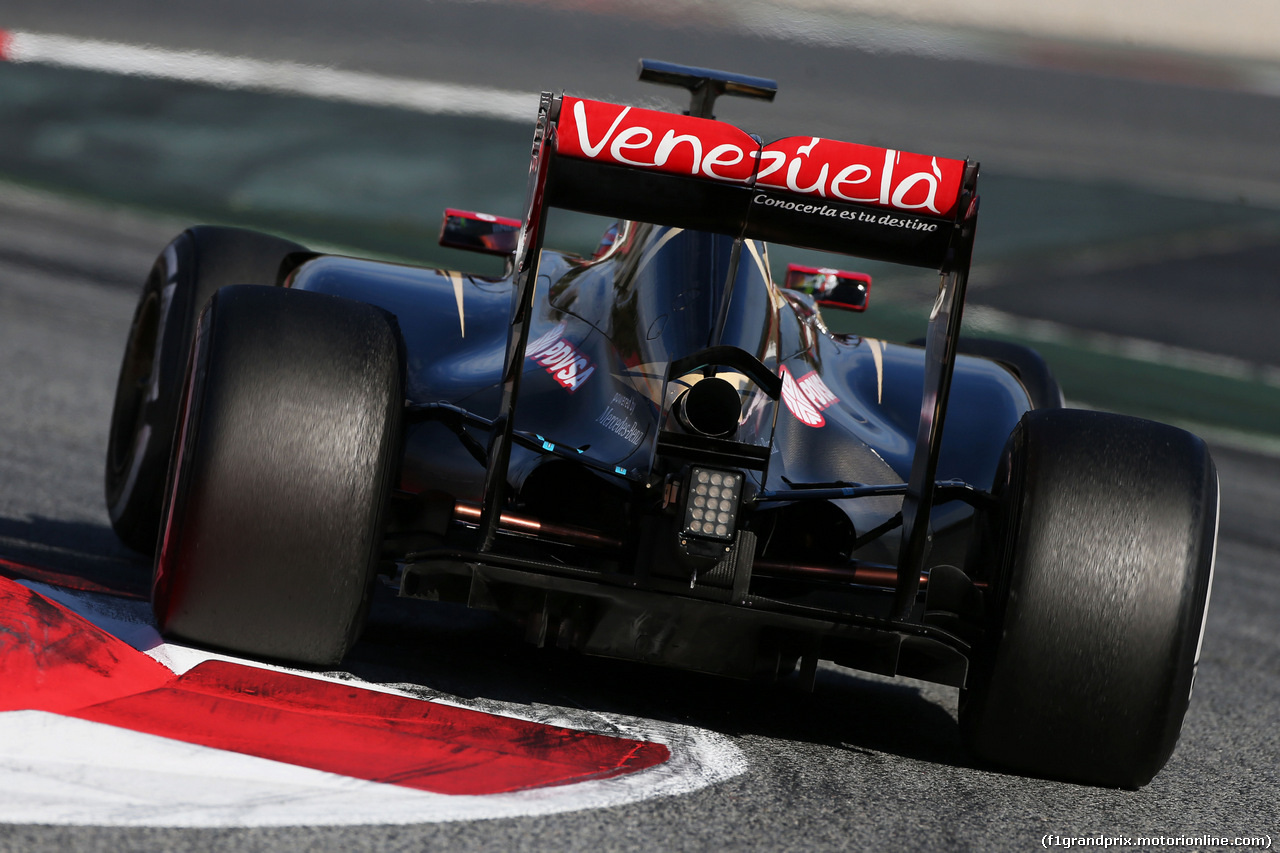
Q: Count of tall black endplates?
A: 2